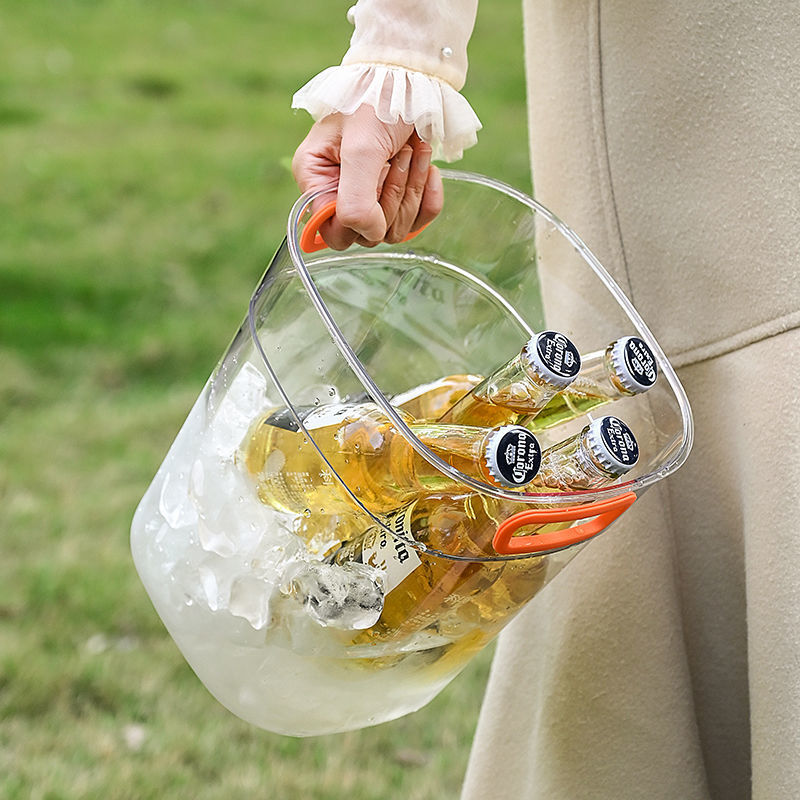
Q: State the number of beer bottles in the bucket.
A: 4